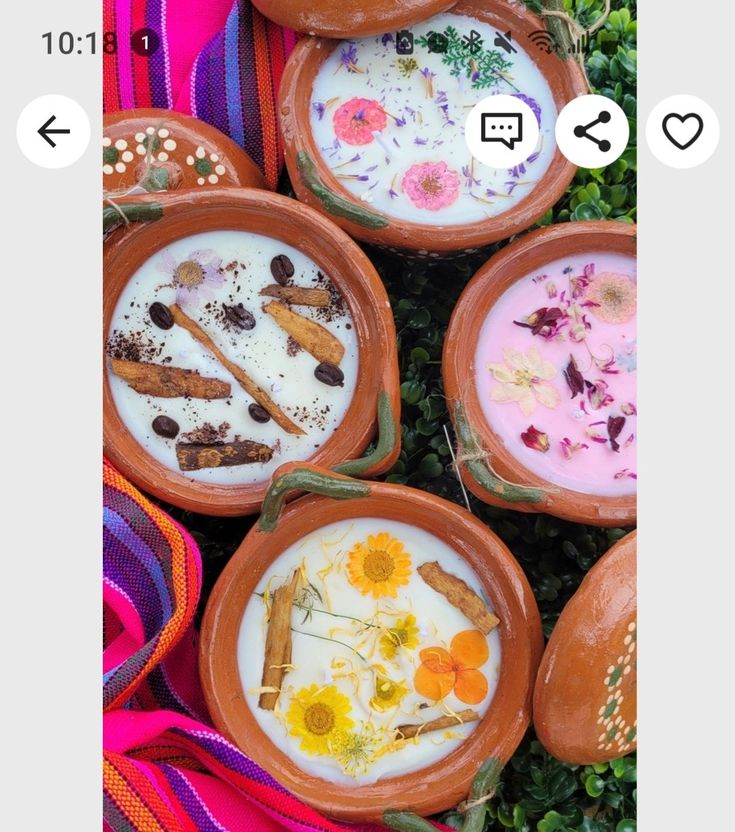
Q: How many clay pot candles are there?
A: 4